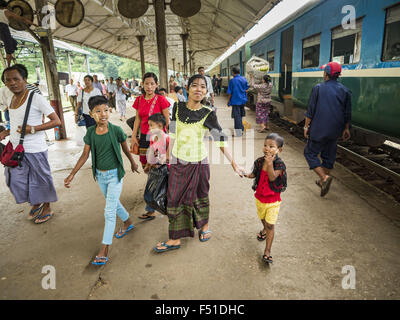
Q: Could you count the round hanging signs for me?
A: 4